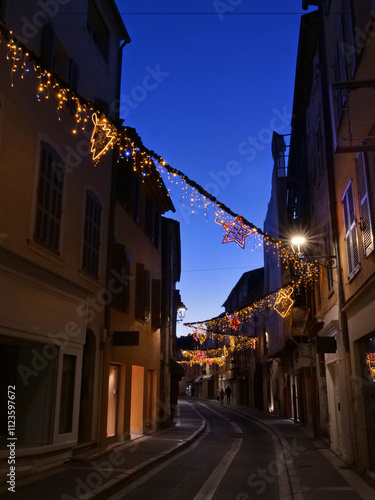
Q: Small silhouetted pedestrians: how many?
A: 2